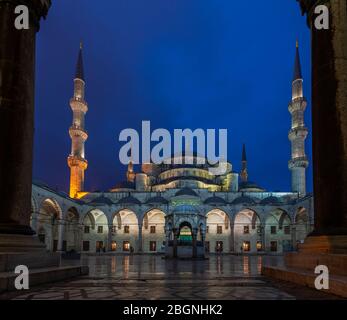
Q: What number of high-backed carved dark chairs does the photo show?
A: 0